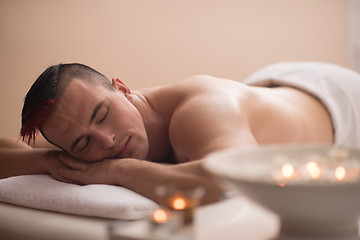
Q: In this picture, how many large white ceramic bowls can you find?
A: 1